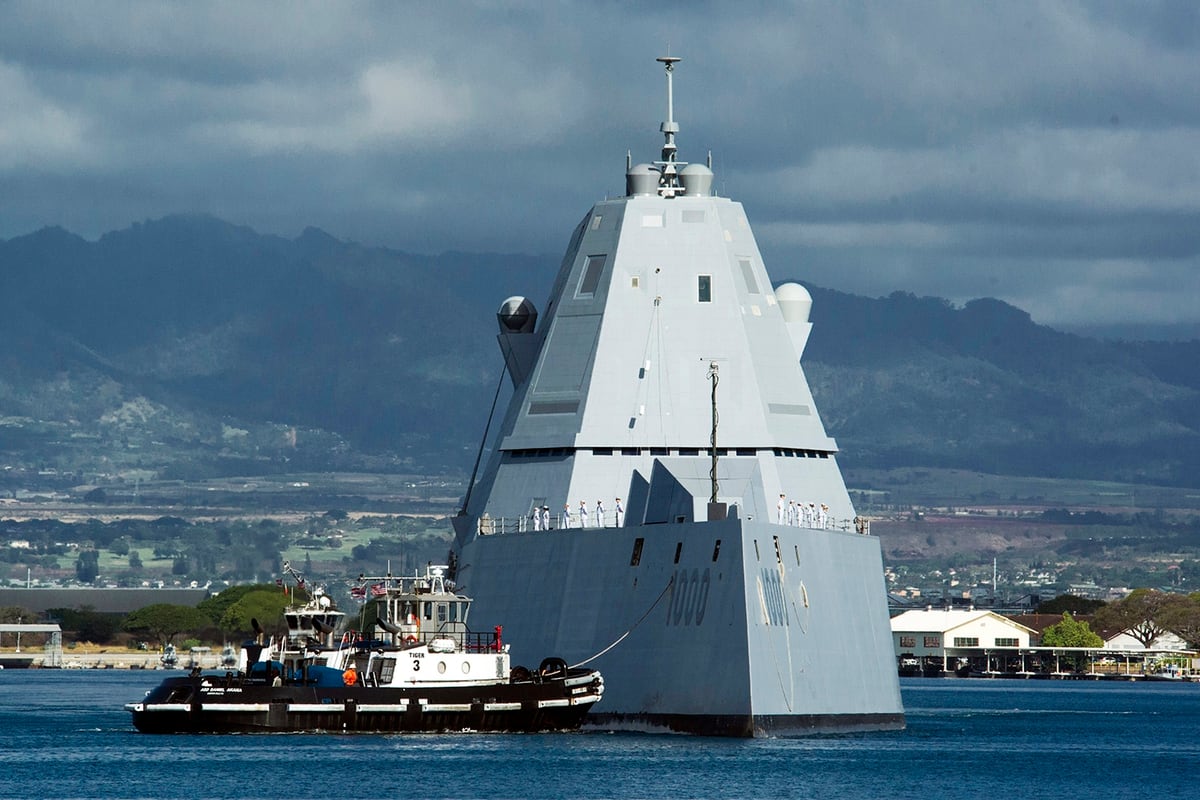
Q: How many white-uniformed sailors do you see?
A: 12